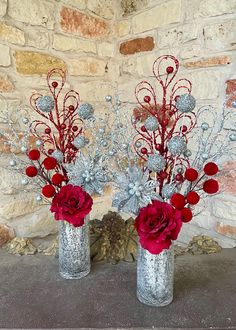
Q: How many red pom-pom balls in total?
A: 11